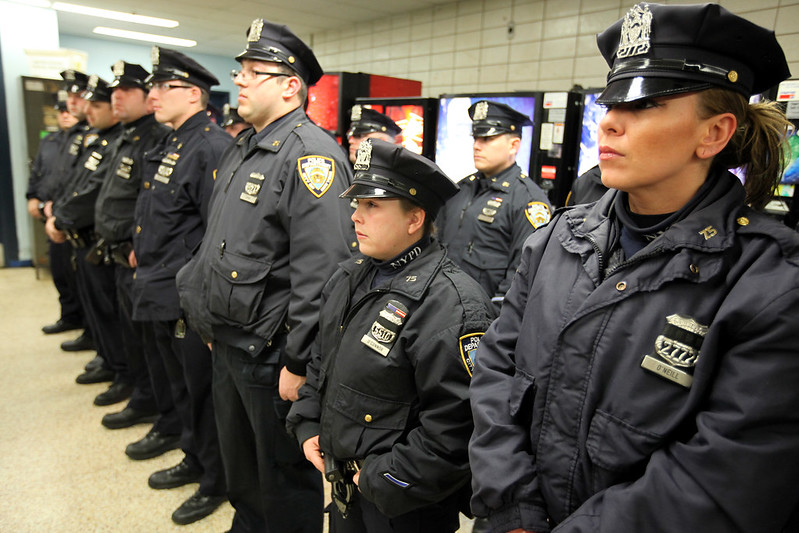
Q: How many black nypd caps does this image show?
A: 11